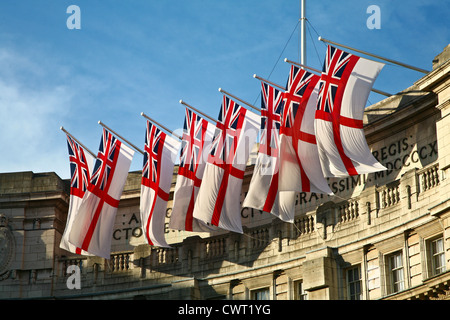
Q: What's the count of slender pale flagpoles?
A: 9